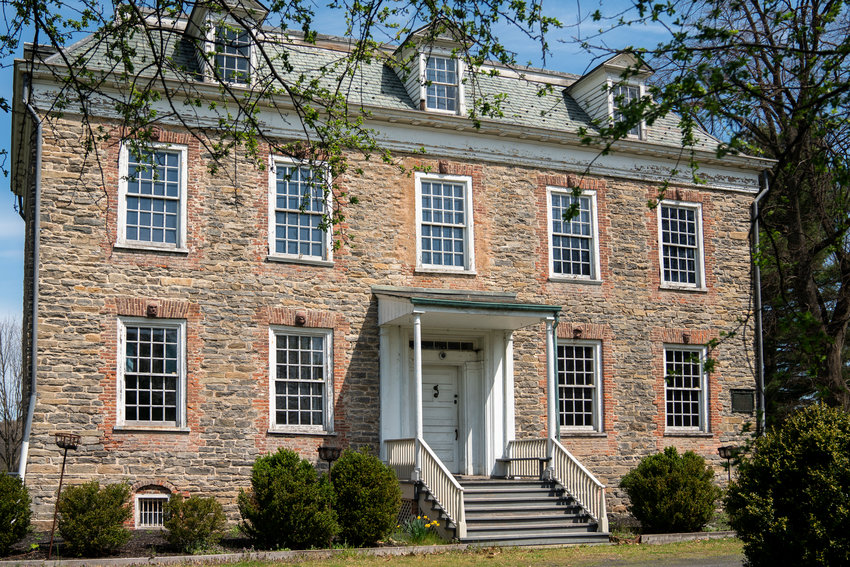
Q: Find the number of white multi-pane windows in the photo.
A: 12